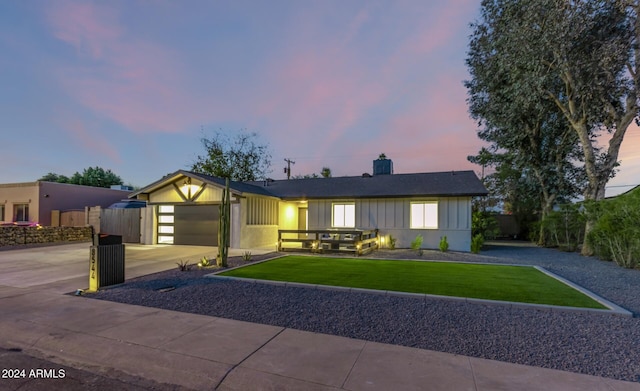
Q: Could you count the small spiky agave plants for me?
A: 3